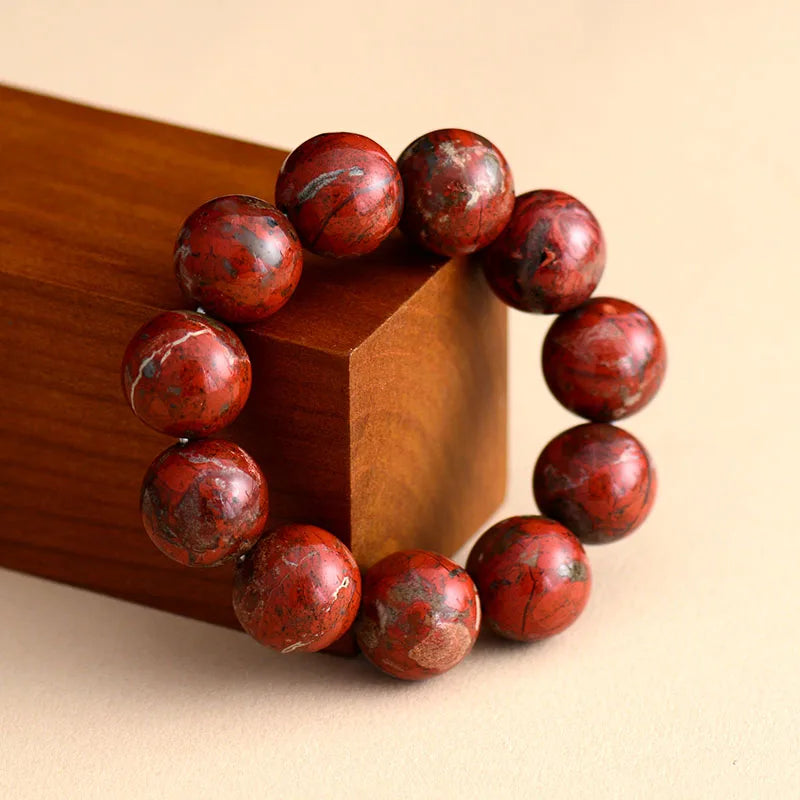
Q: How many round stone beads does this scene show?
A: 11